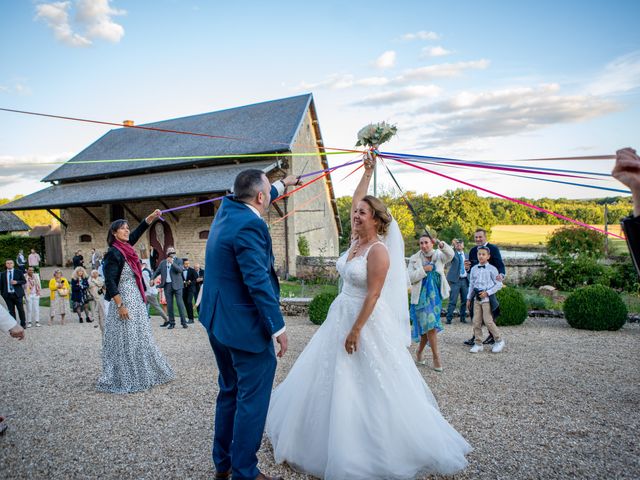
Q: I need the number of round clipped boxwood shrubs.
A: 3